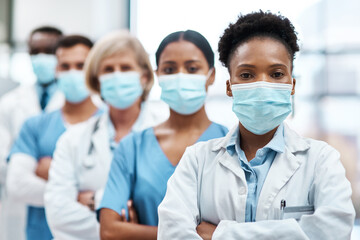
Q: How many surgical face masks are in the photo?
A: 5